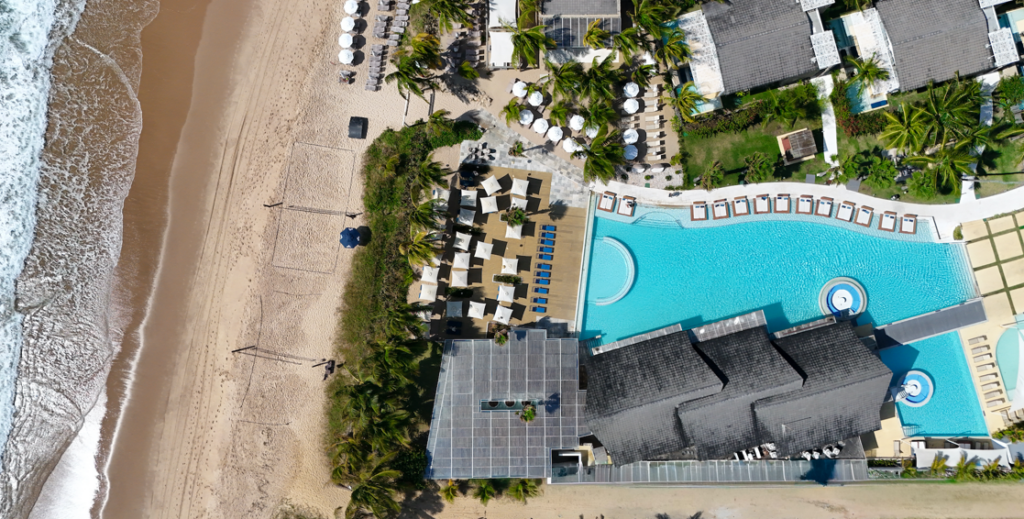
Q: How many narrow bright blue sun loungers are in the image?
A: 11